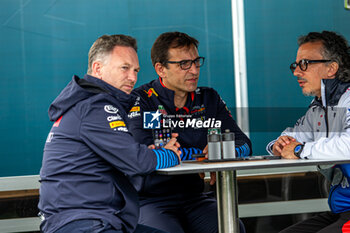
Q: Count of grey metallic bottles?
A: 2